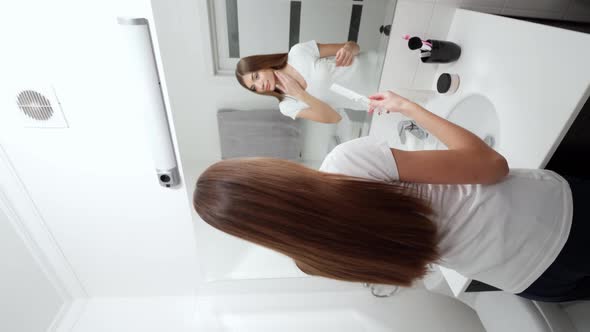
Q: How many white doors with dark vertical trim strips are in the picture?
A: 1